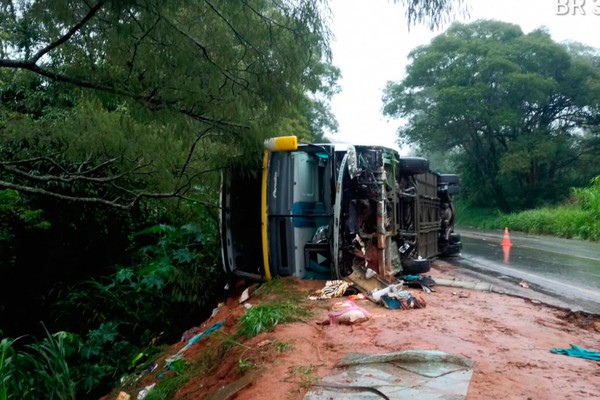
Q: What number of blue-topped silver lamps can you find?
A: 0